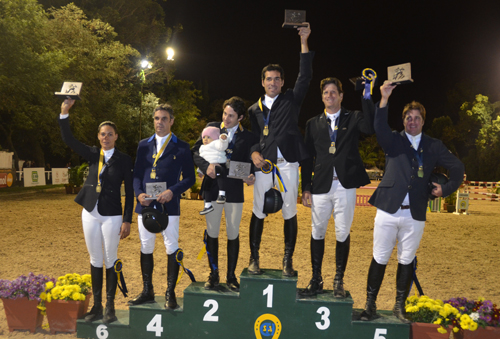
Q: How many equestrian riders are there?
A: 6